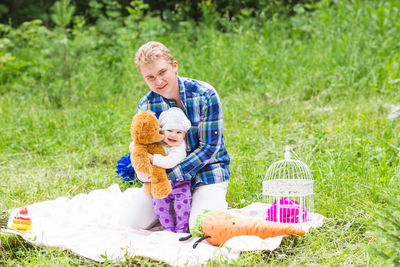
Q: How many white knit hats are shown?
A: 1